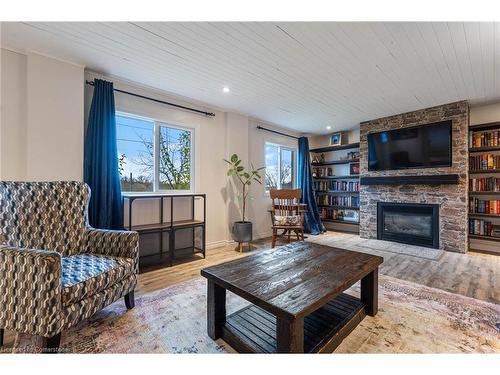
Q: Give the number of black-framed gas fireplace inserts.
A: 1